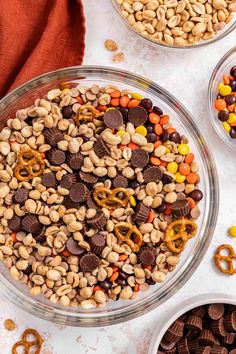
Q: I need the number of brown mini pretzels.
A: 7